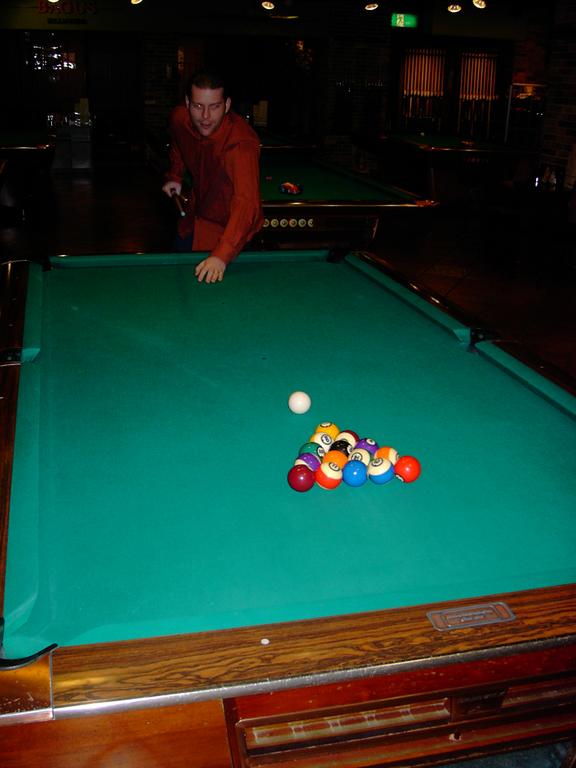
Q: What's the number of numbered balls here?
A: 15